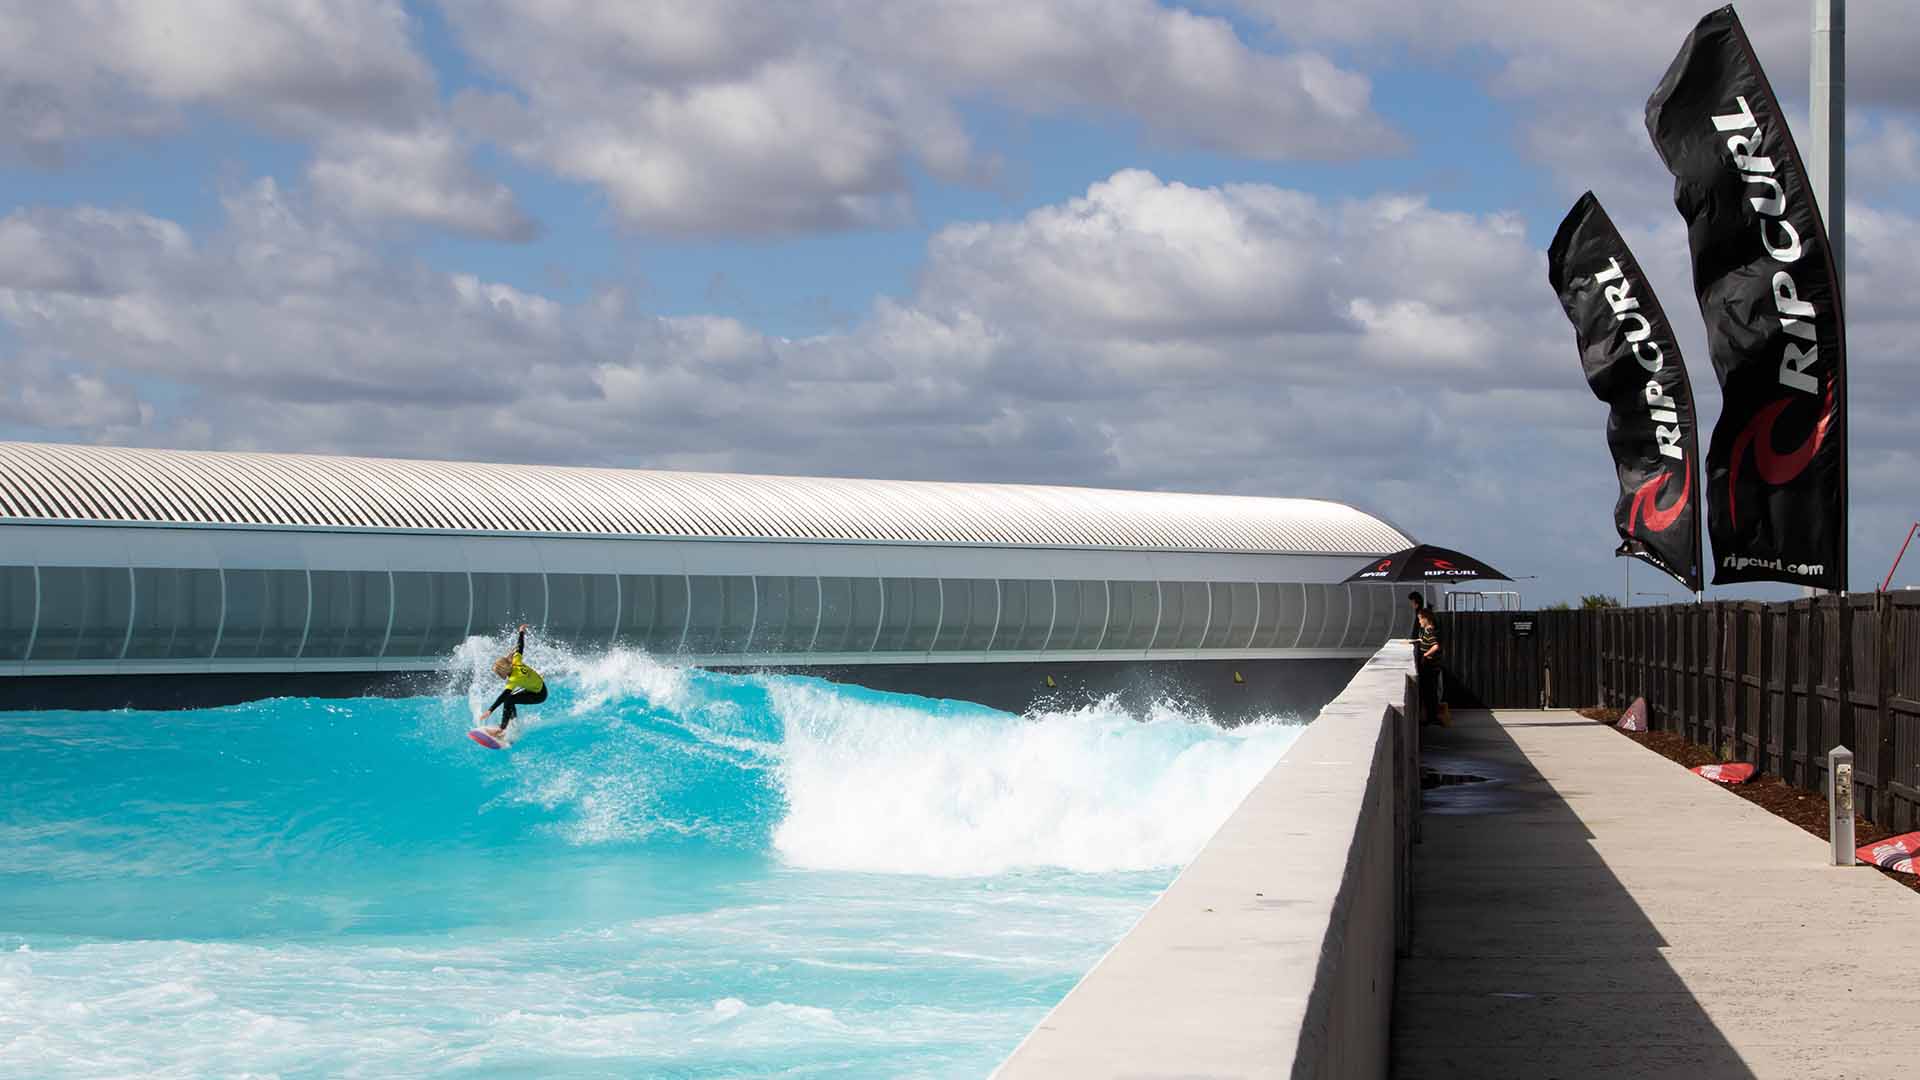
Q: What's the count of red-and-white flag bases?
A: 3